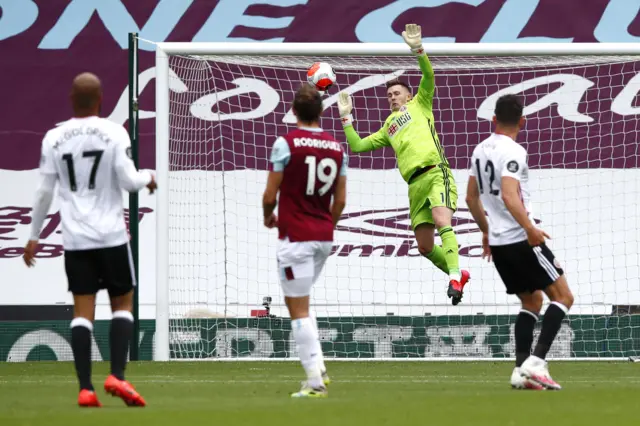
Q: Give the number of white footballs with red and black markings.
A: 1